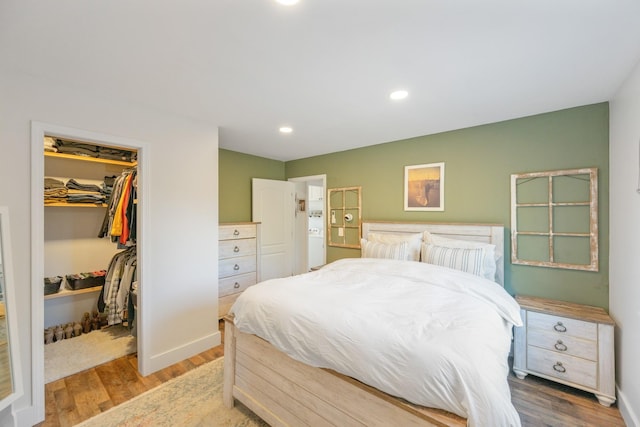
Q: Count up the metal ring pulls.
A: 7